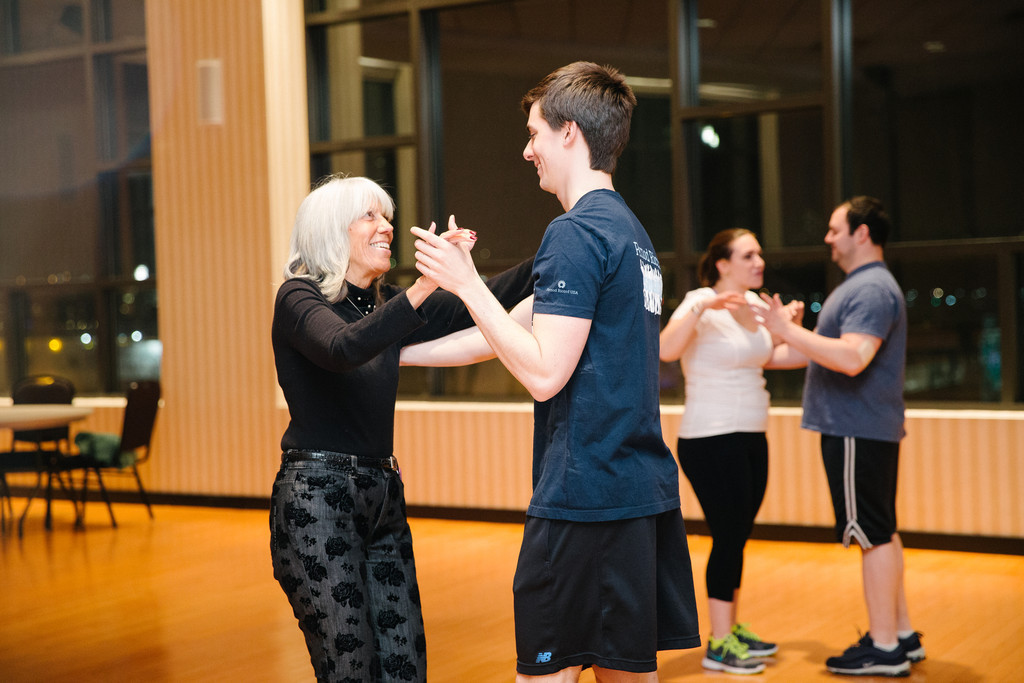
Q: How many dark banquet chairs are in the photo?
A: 2